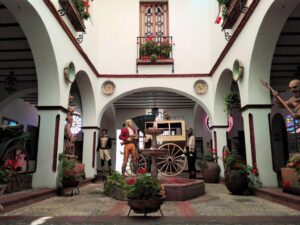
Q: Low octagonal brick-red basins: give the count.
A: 1